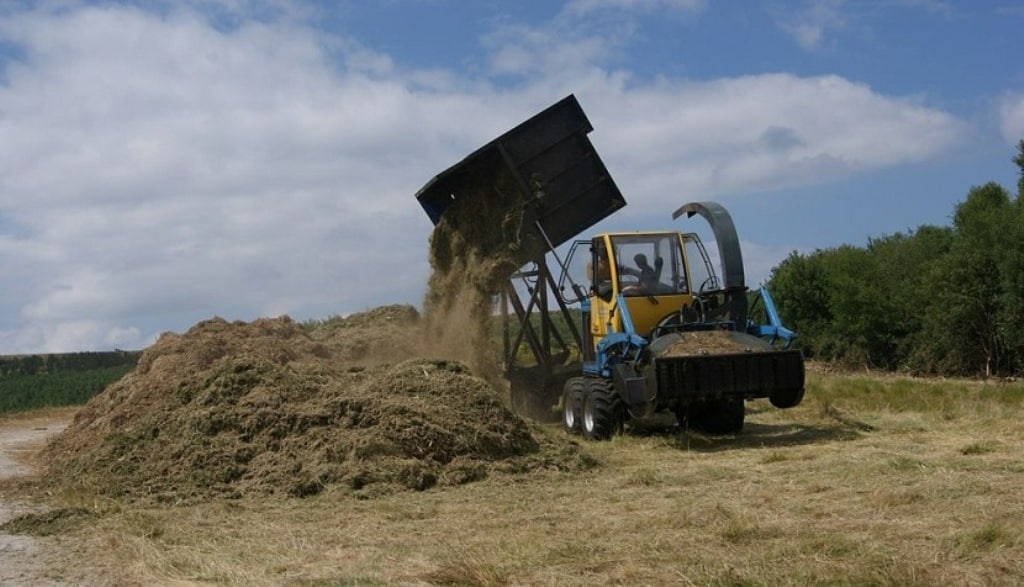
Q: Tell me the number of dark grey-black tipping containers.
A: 1